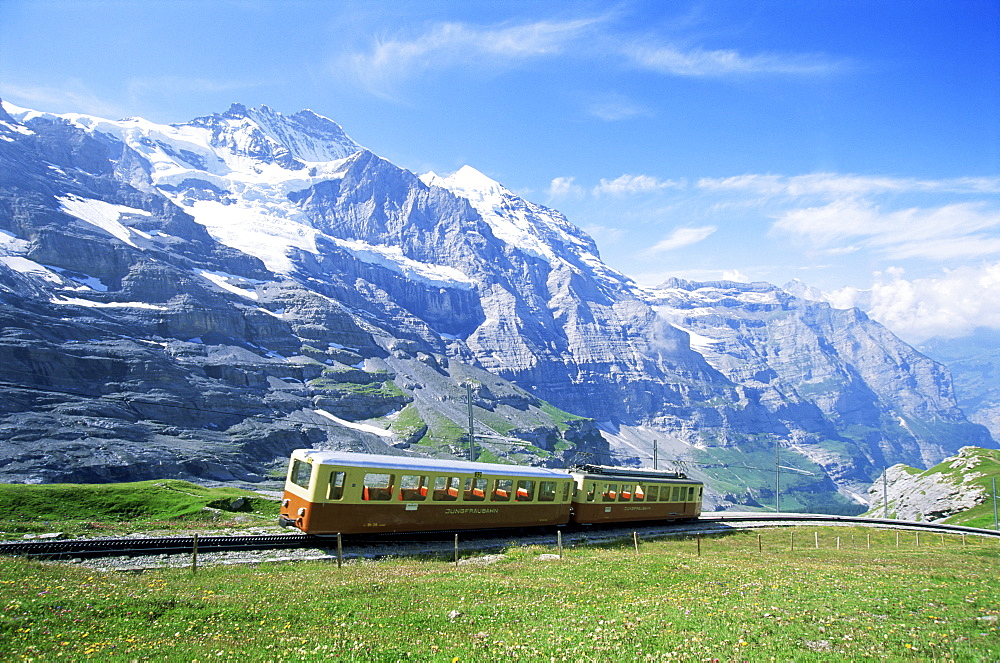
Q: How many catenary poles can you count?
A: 5